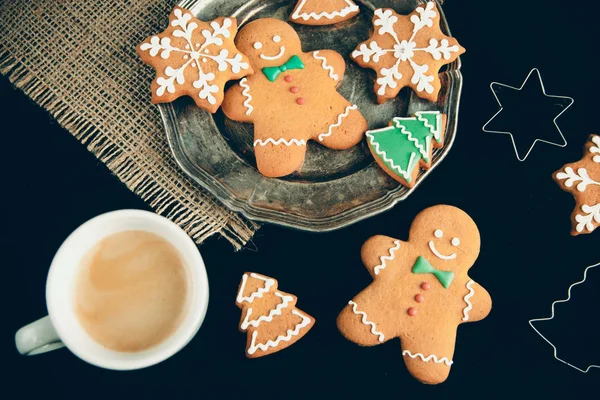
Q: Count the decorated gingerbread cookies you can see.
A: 8